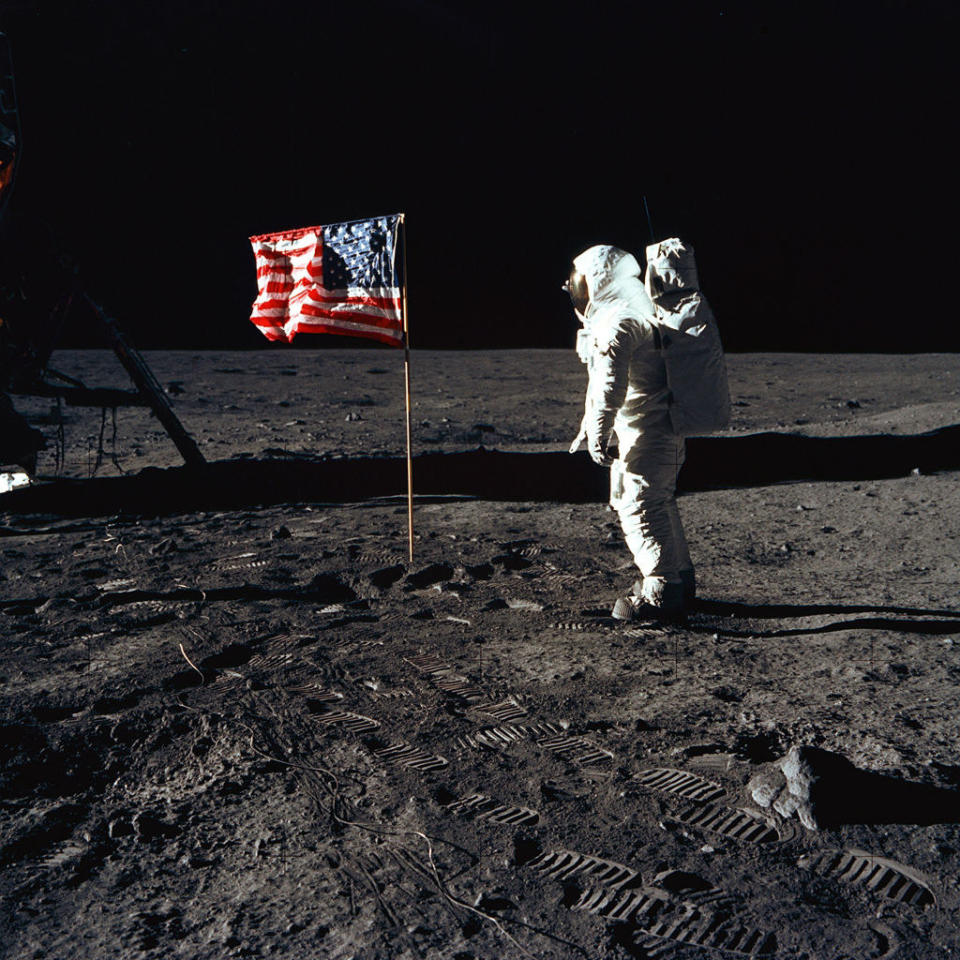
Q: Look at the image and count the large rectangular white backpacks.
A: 1